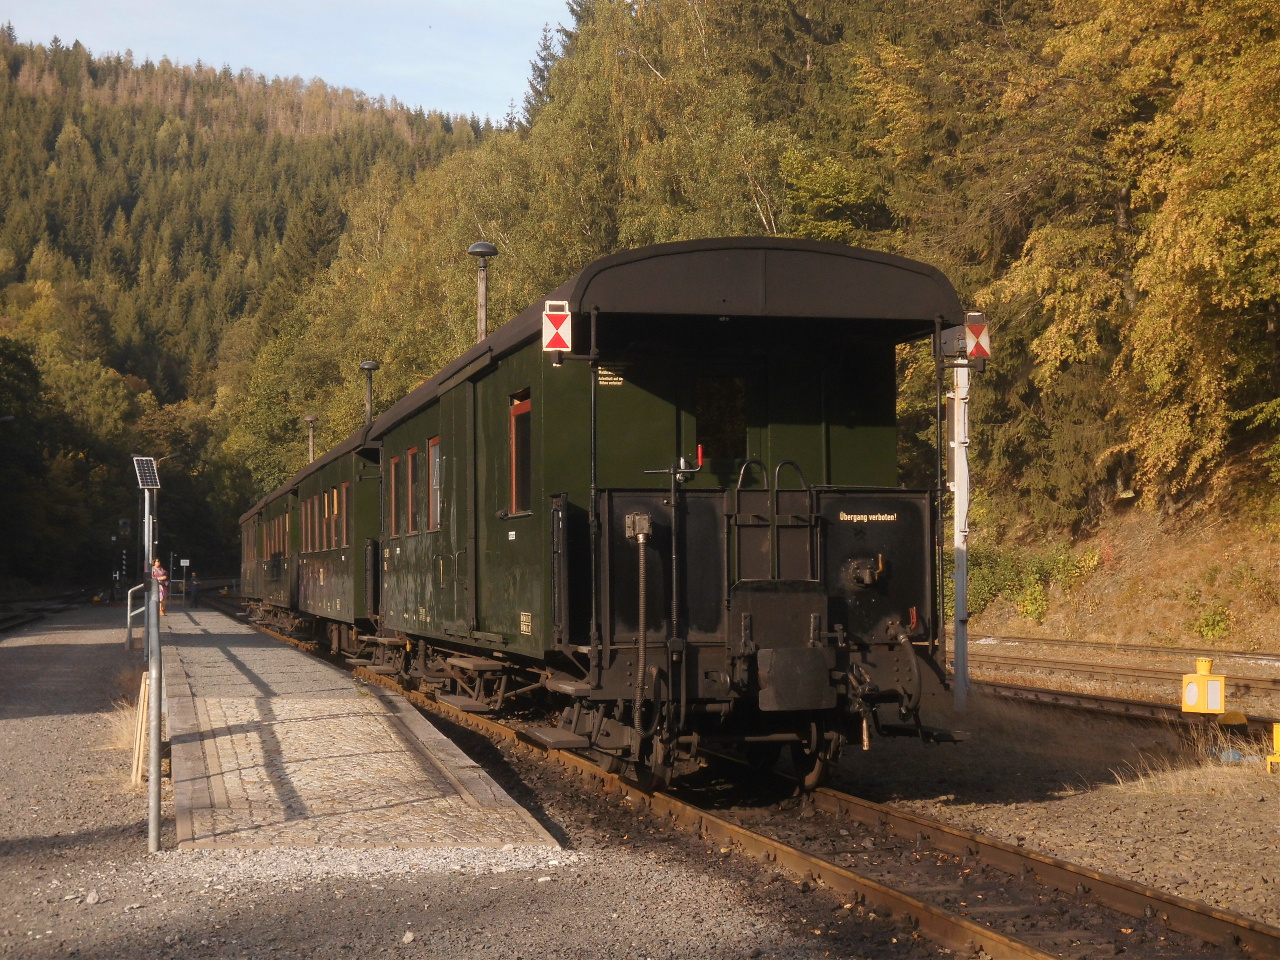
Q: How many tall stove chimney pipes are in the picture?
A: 3